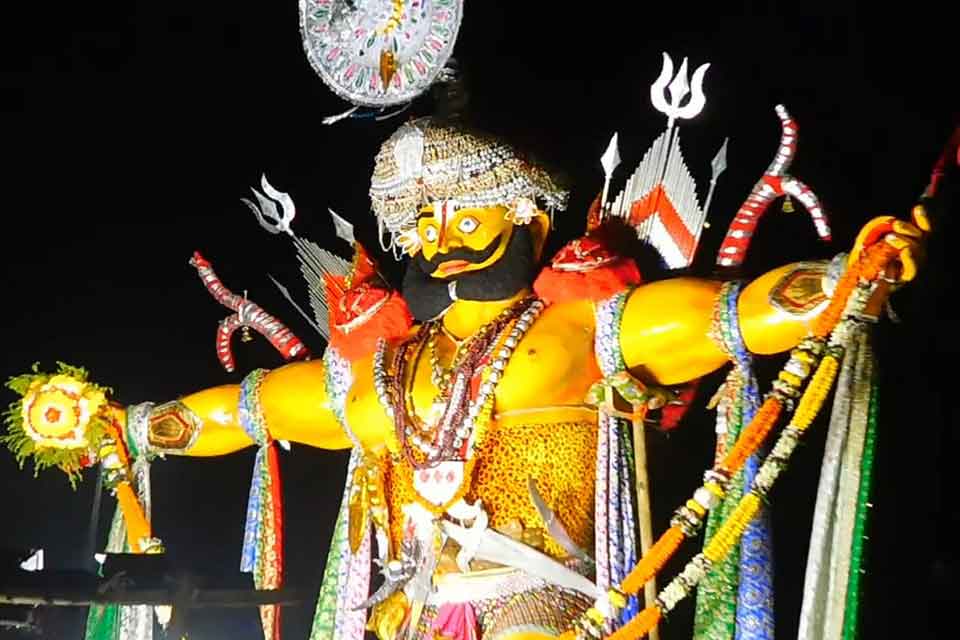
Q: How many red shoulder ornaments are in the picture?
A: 2